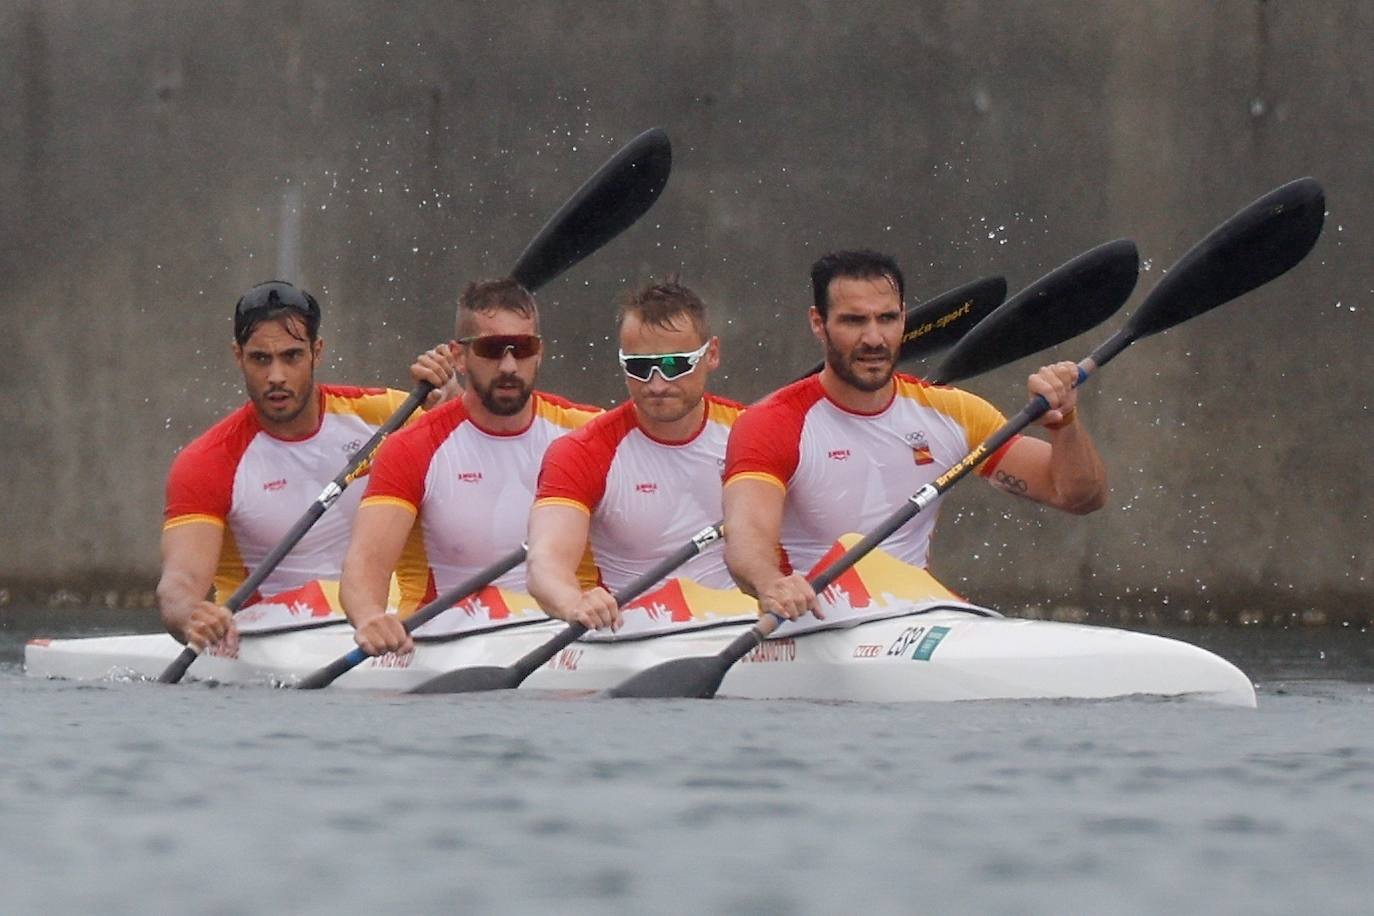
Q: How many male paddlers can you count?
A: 4